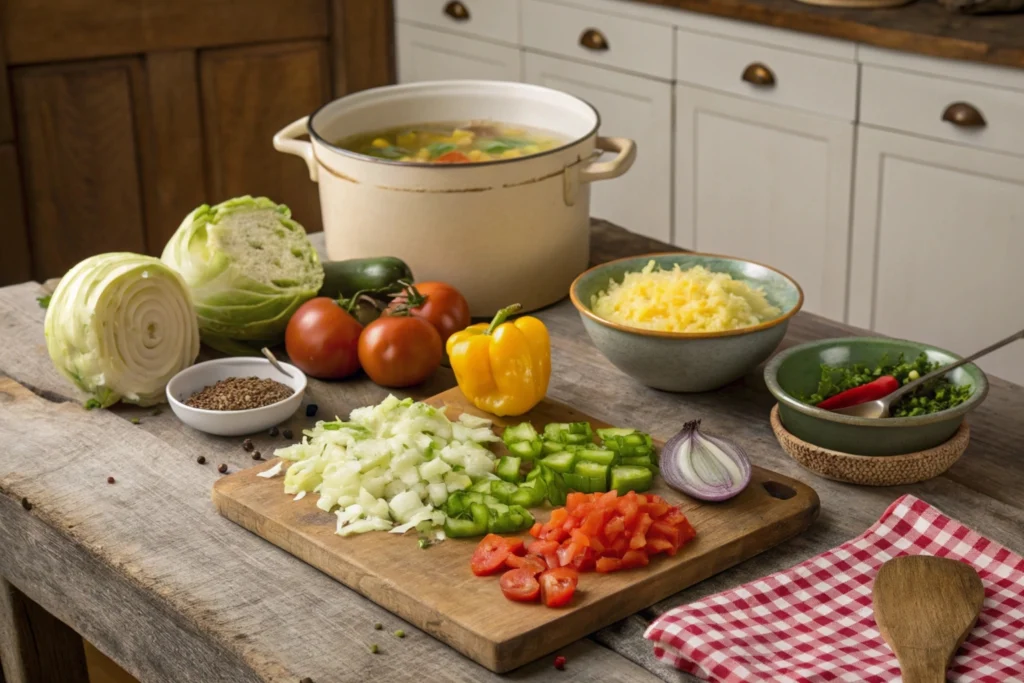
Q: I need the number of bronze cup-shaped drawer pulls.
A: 4